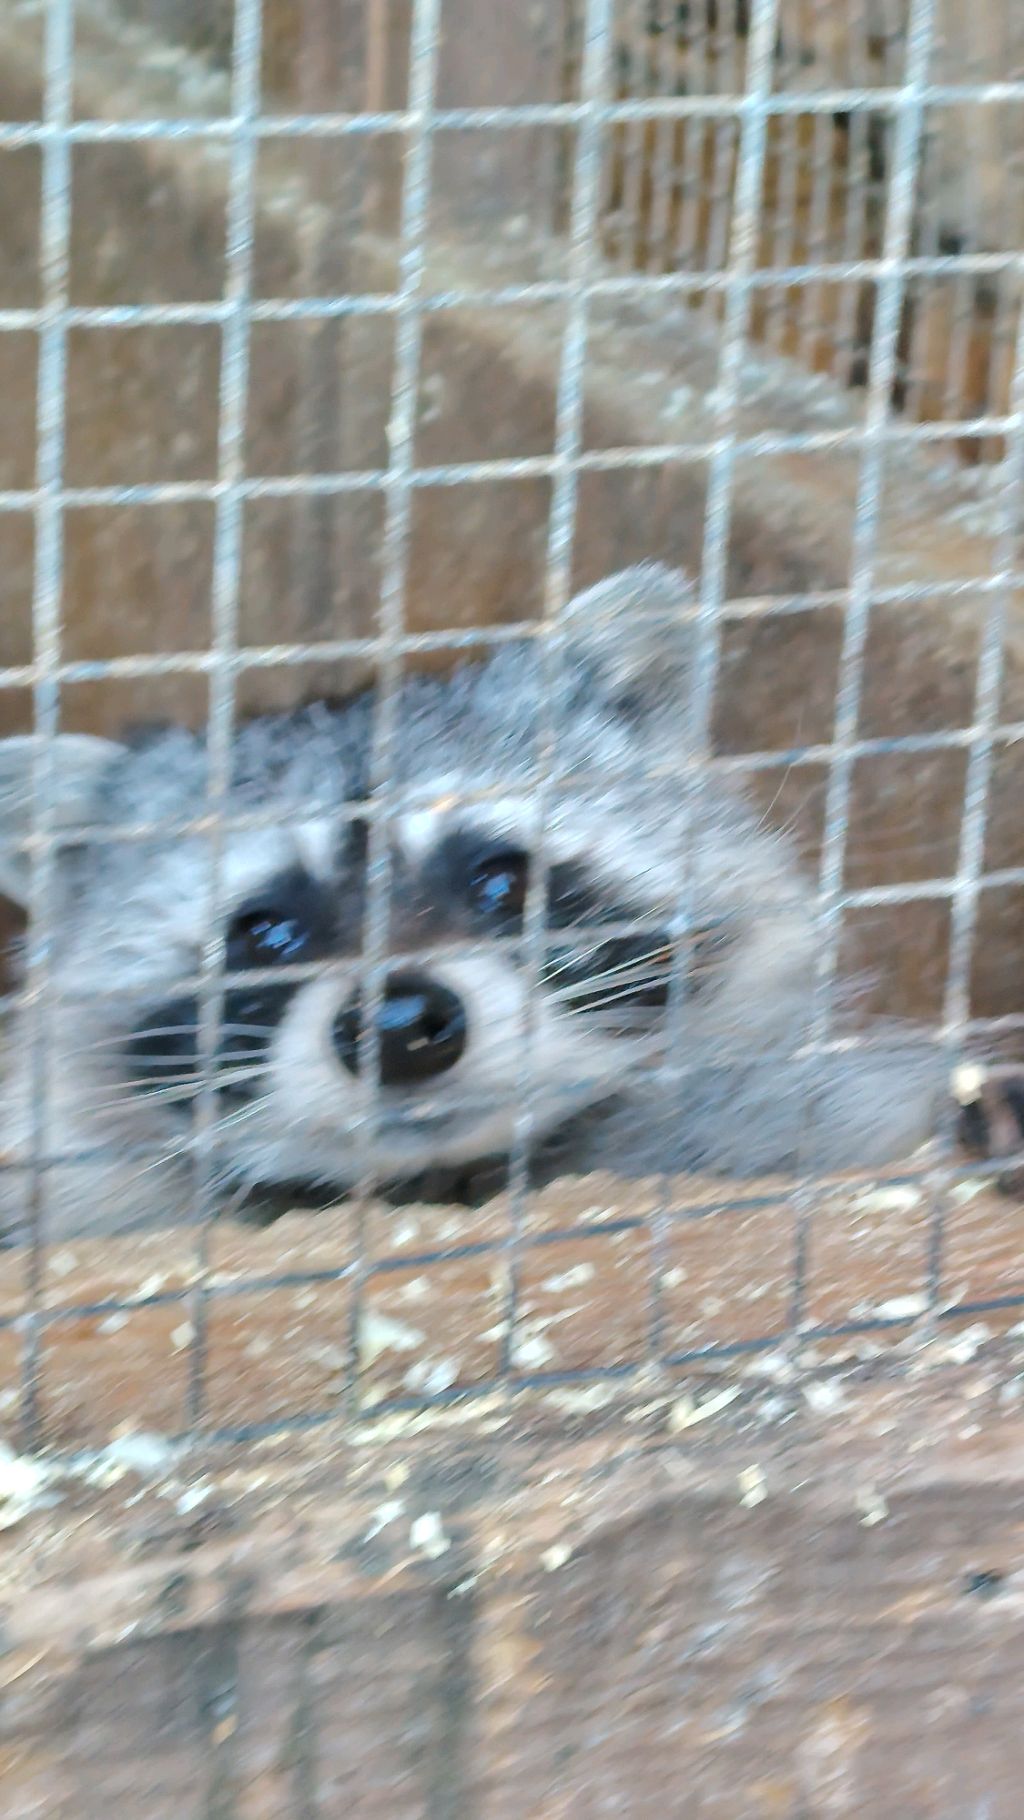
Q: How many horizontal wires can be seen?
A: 9